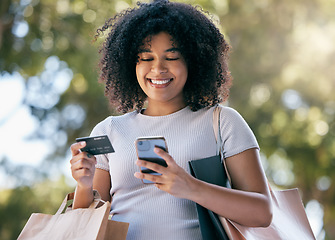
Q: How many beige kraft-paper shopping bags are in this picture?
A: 2